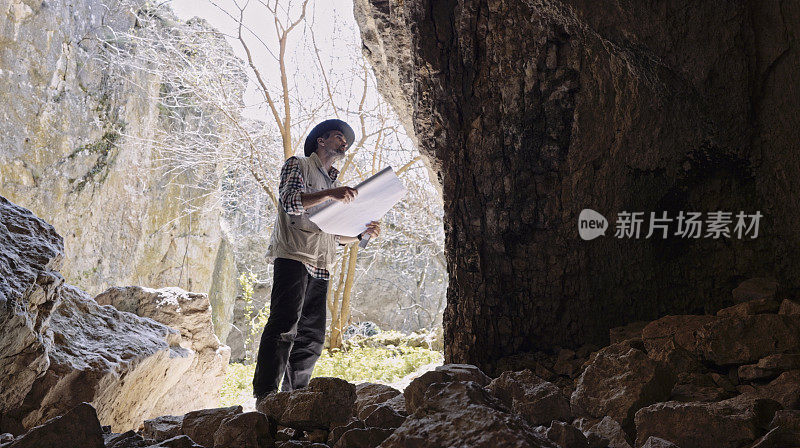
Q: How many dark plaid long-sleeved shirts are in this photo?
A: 1